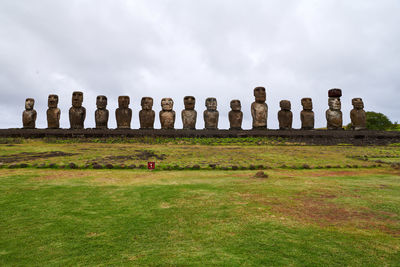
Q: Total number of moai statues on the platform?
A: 15